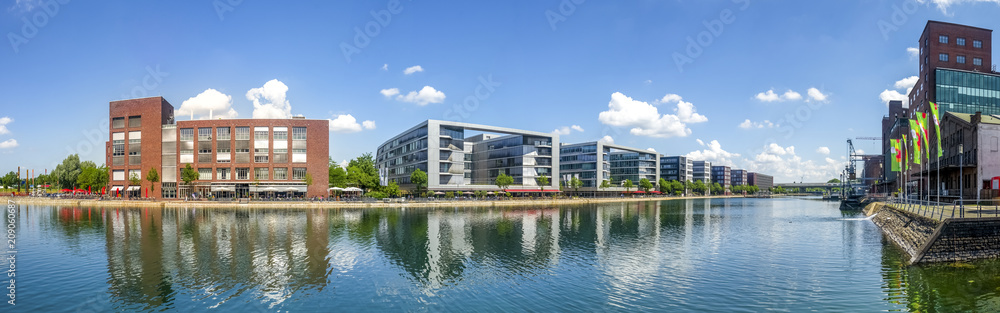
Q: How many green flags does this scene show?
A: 5